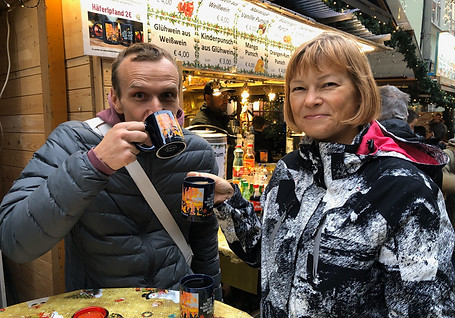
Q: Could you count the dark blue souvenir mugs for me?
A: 3